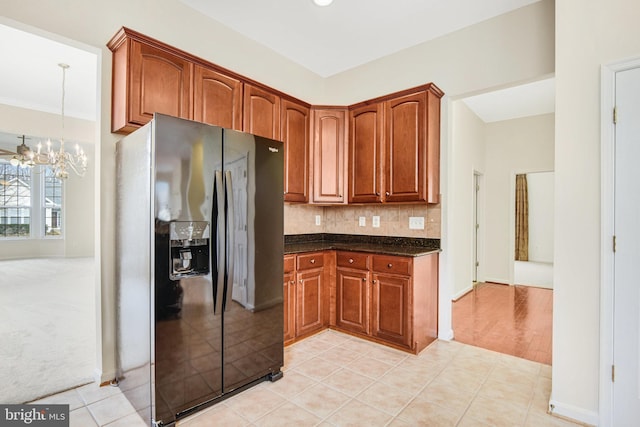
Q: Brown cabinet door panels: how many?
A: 11